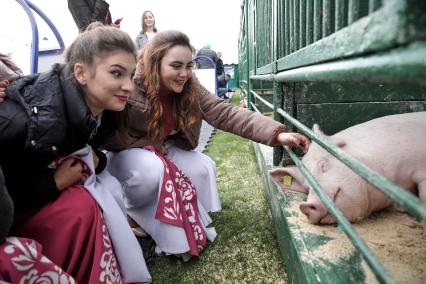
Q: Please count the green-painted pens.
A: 1